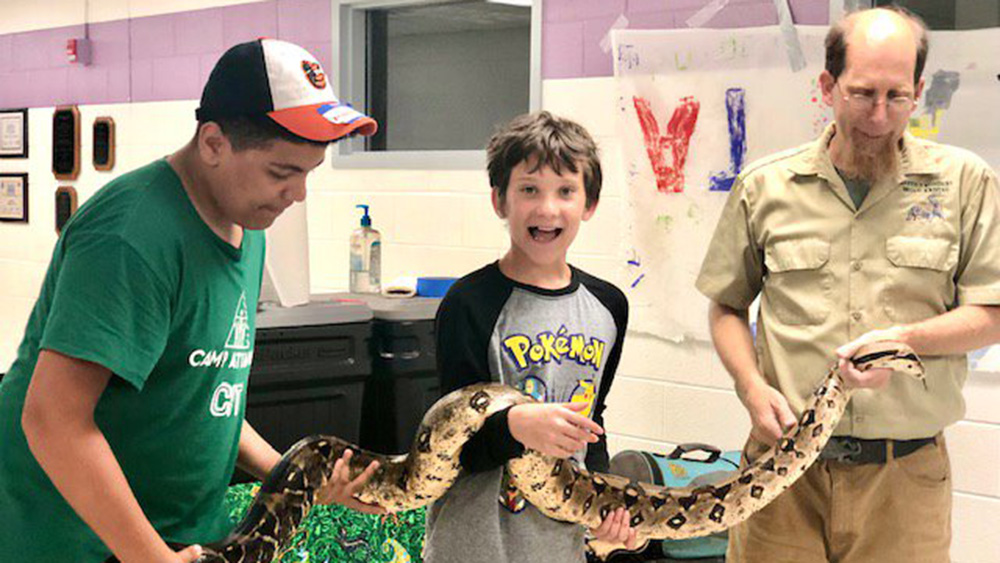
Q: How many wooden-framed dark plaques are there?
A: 3